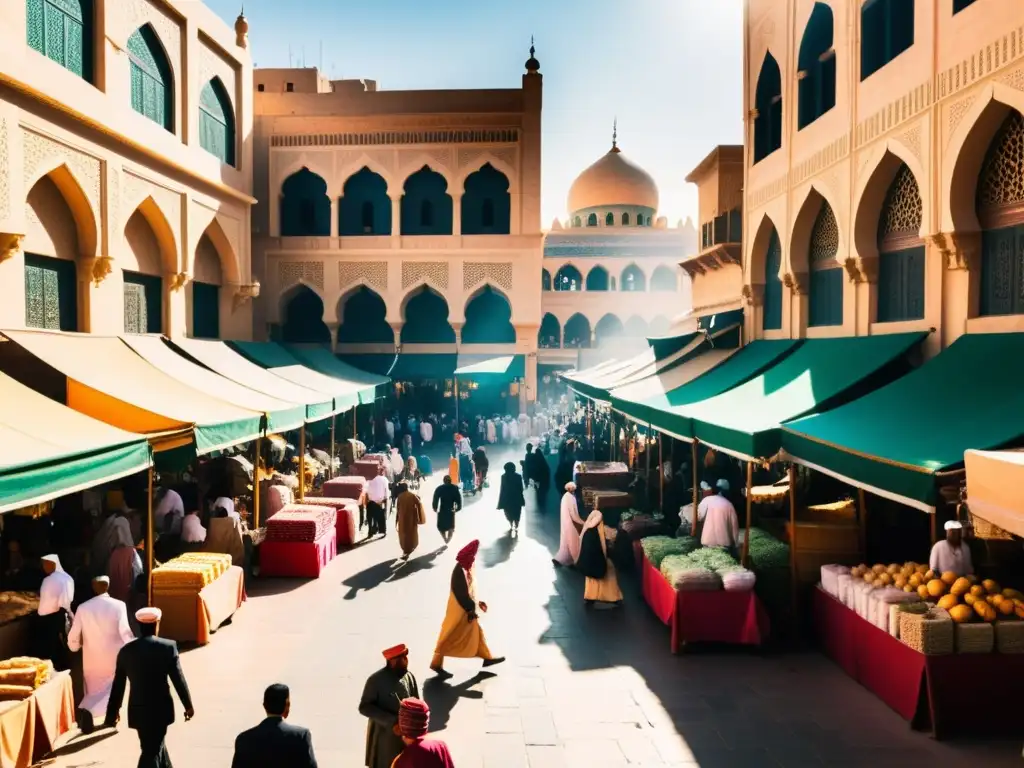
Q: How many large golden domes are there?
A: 1